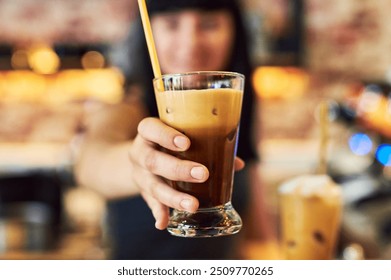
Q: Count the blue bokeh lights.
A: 2